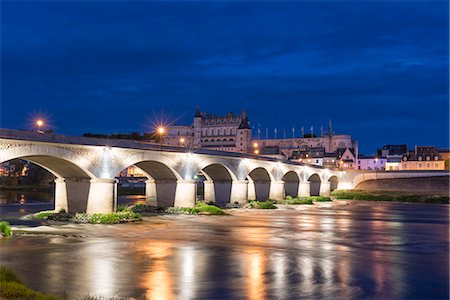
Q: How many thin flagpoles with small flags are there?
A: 8